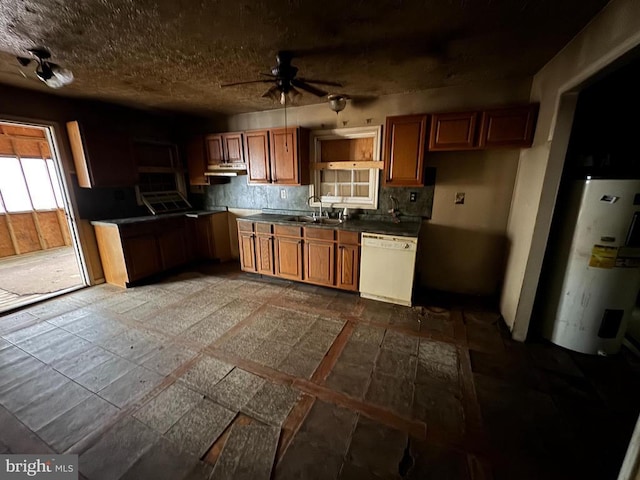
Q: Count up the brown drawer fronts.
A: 5